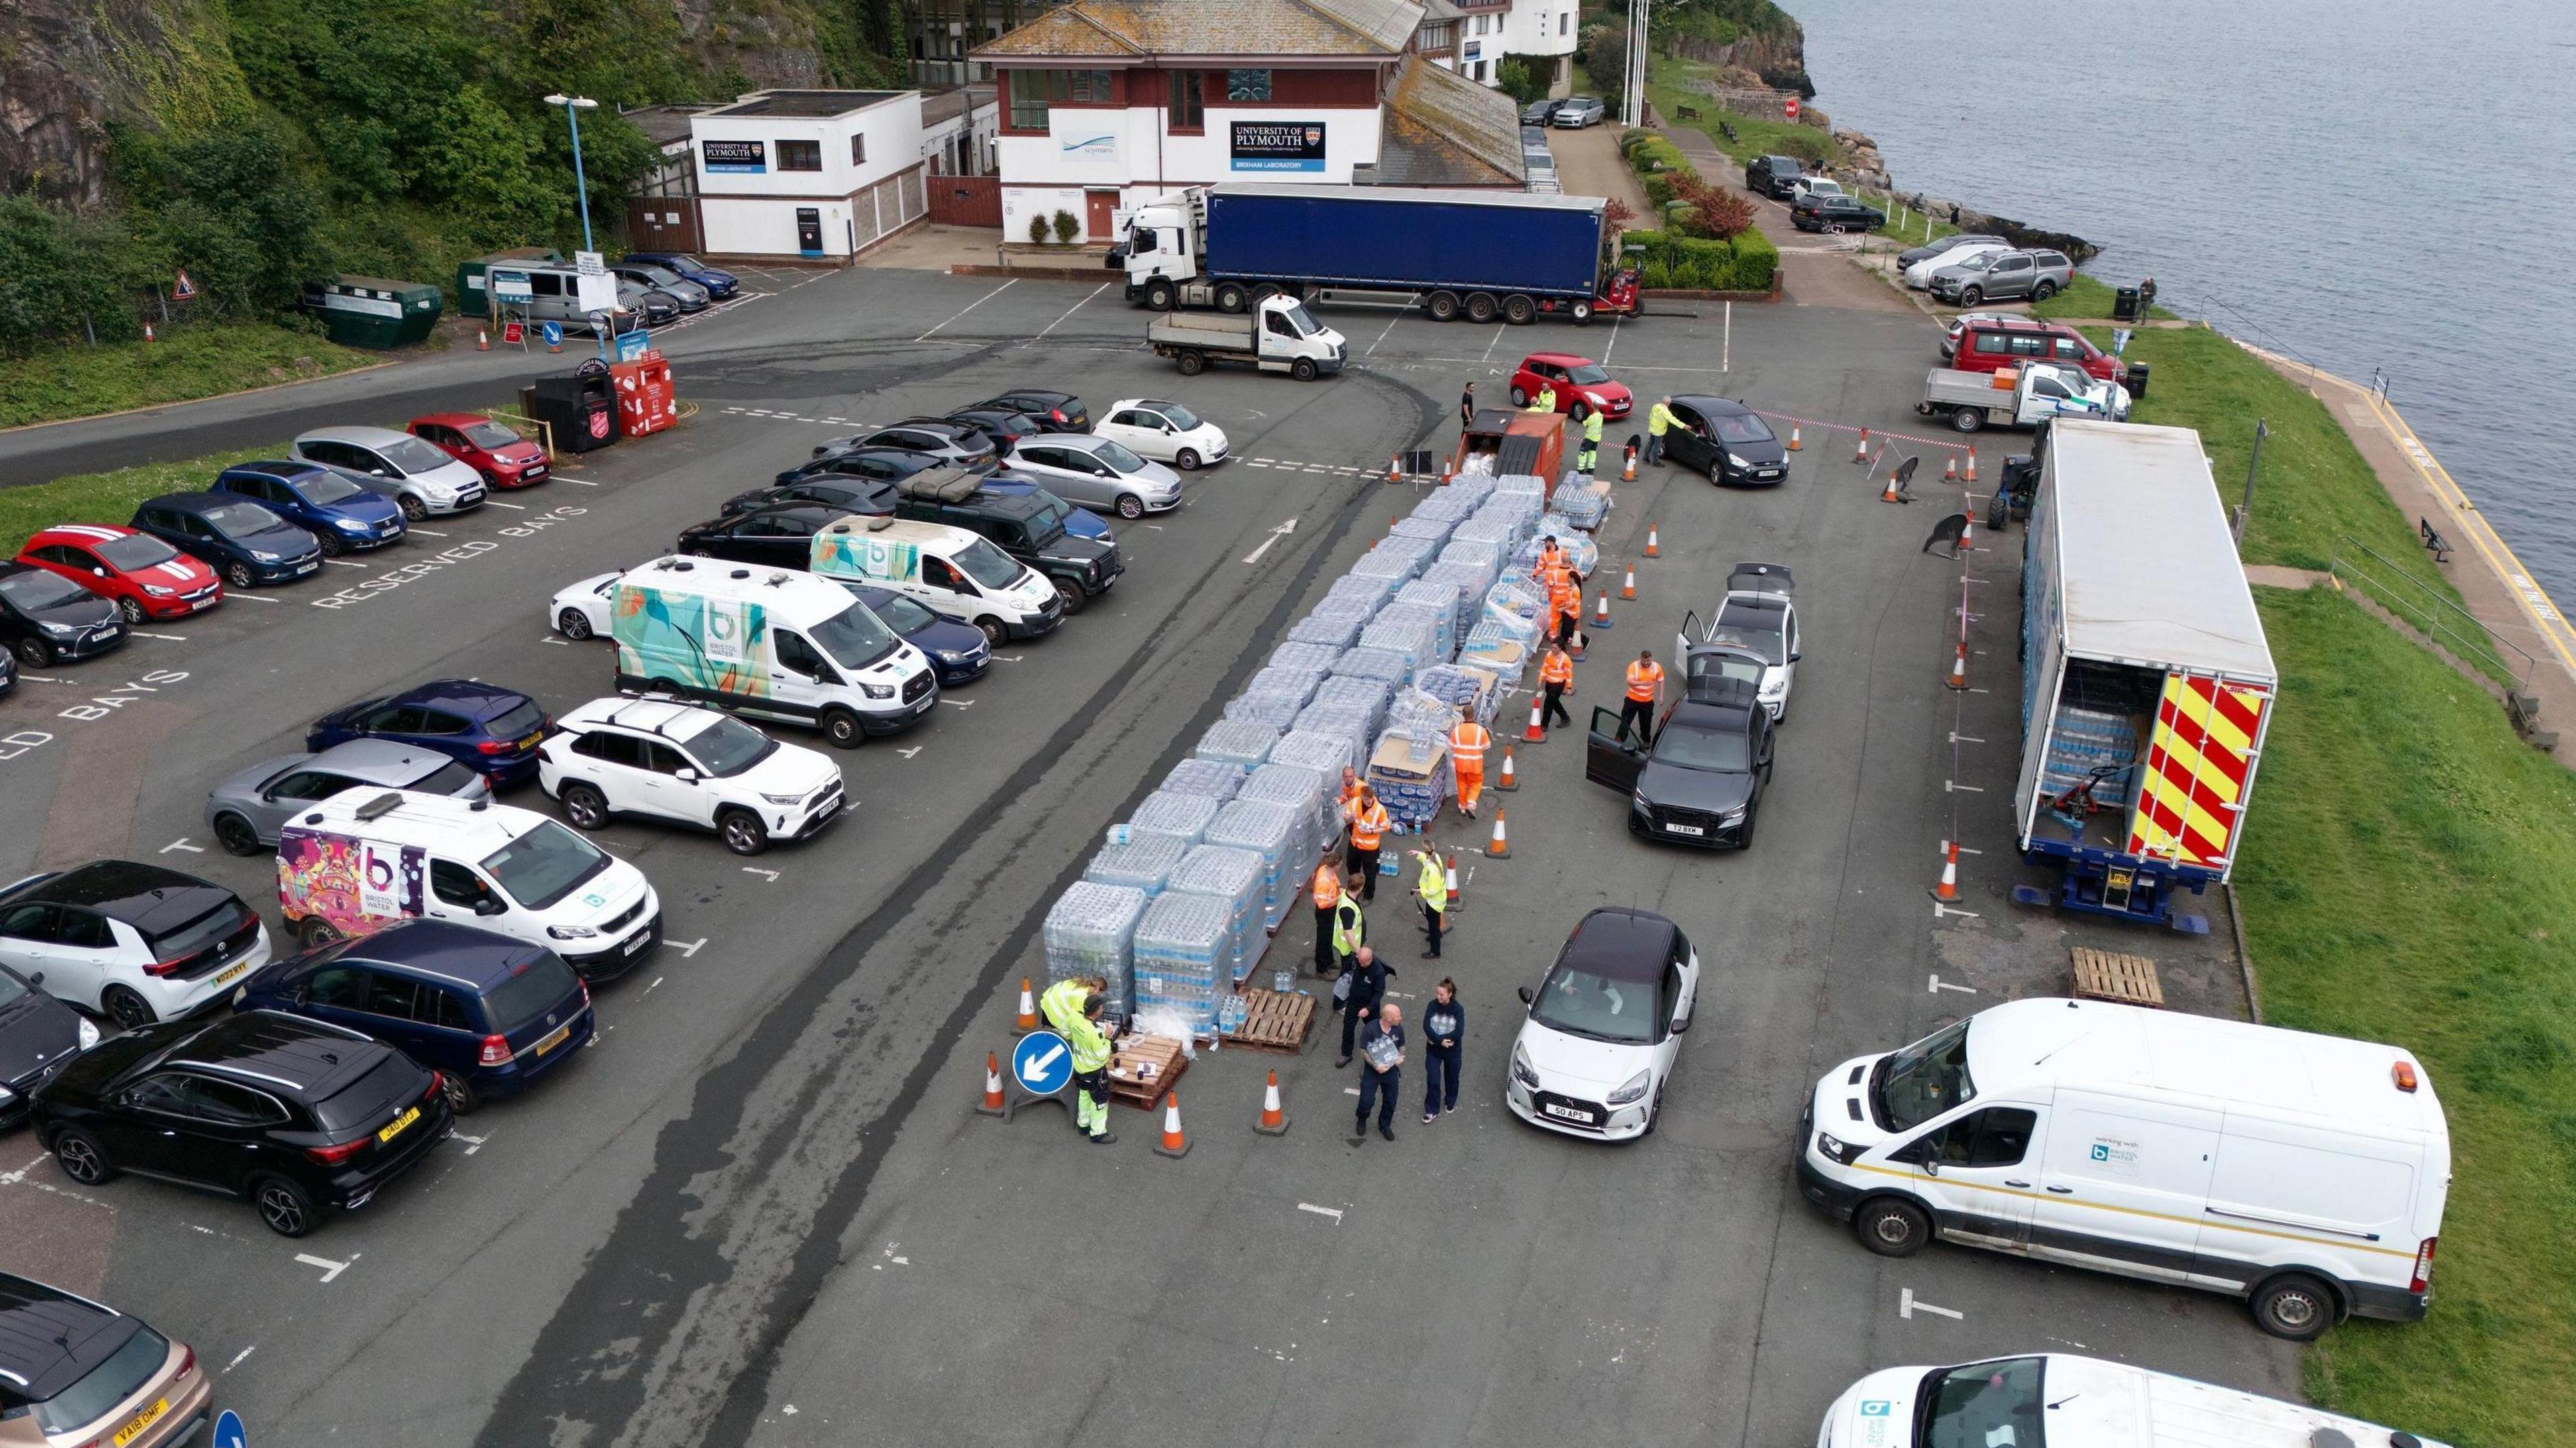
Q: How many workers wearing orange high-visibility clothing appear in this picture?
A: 9